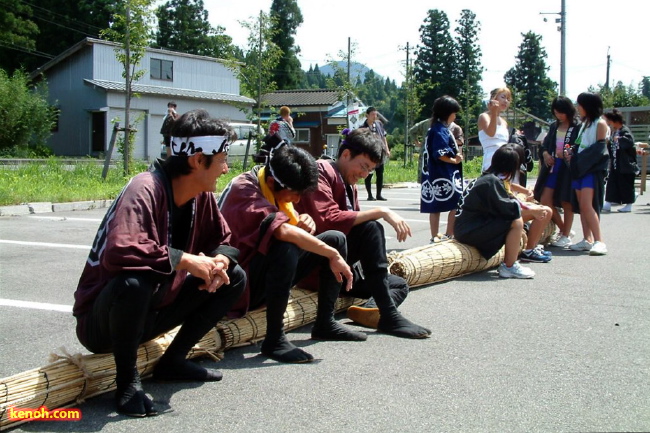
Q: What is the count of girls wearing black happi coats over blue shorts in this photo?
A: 2